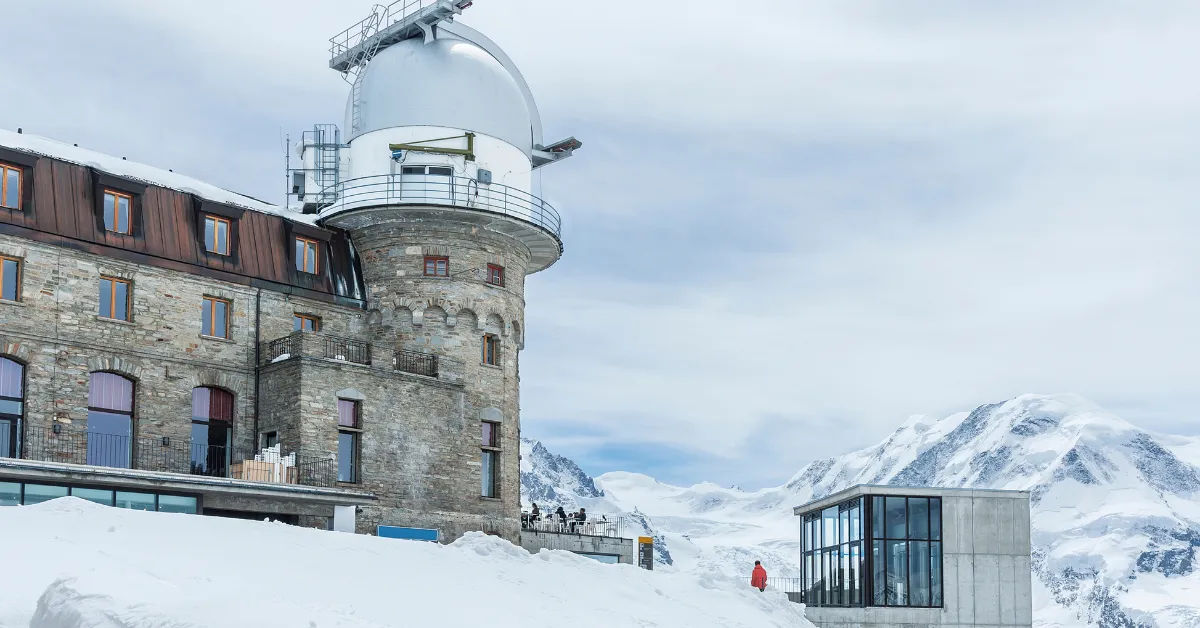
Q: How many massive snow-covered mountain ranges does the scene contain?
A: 1